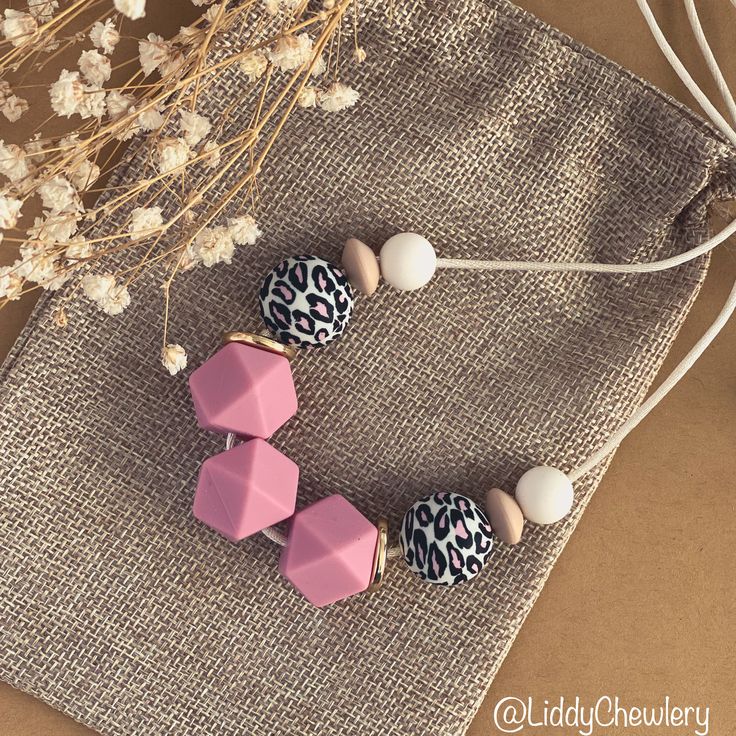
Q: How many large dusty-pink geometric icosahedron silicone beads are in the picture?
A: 3